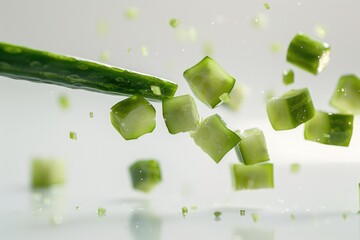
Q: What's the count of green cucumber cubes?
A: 12